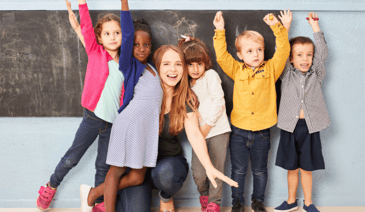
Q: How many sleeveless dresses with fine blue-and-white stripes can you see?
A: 1